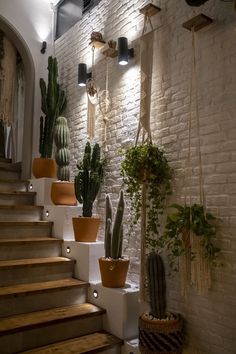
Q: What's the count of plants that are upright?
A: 5